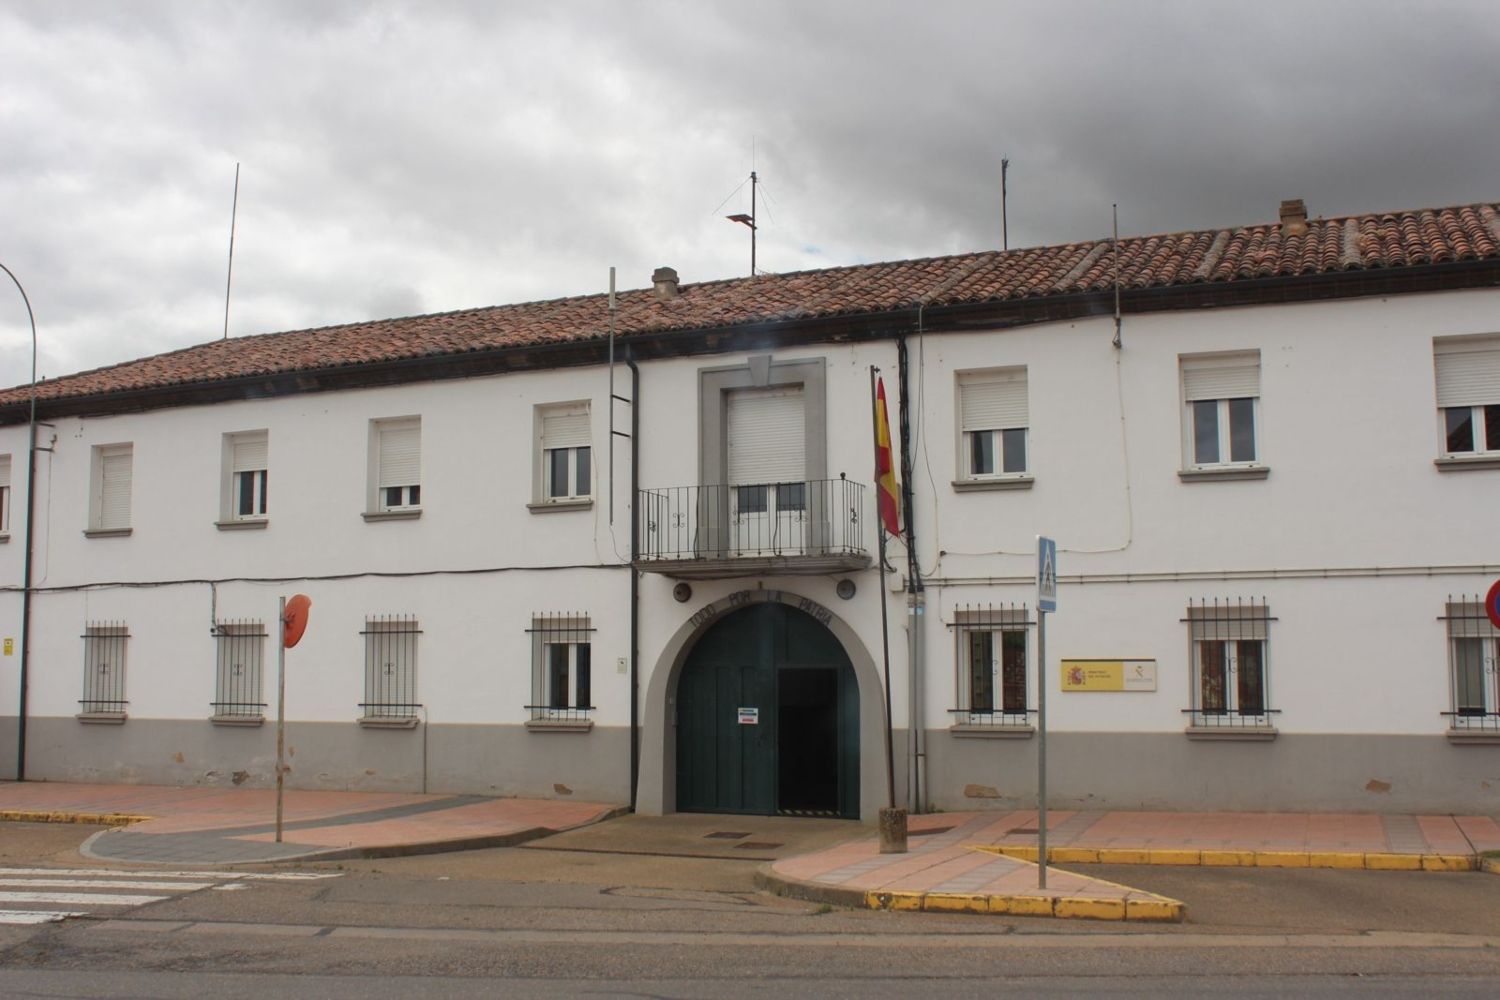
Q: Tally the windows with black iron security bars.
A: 7